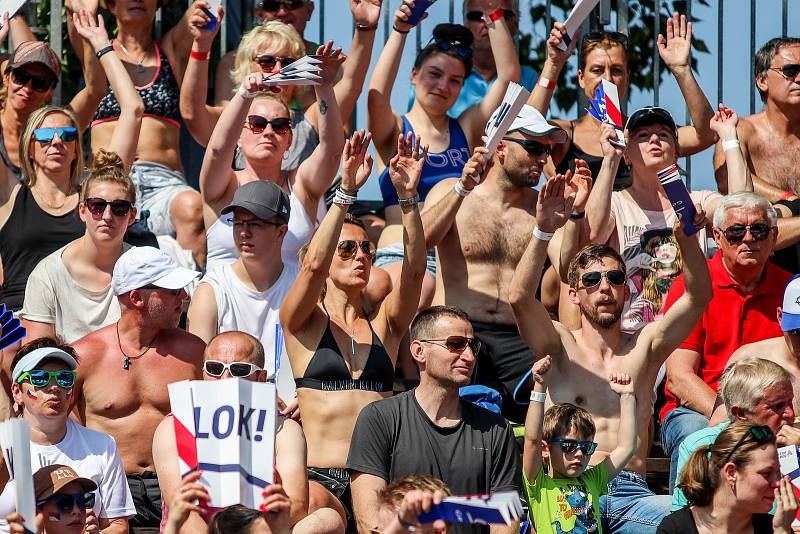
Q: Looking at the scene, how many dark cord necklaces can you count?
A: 1